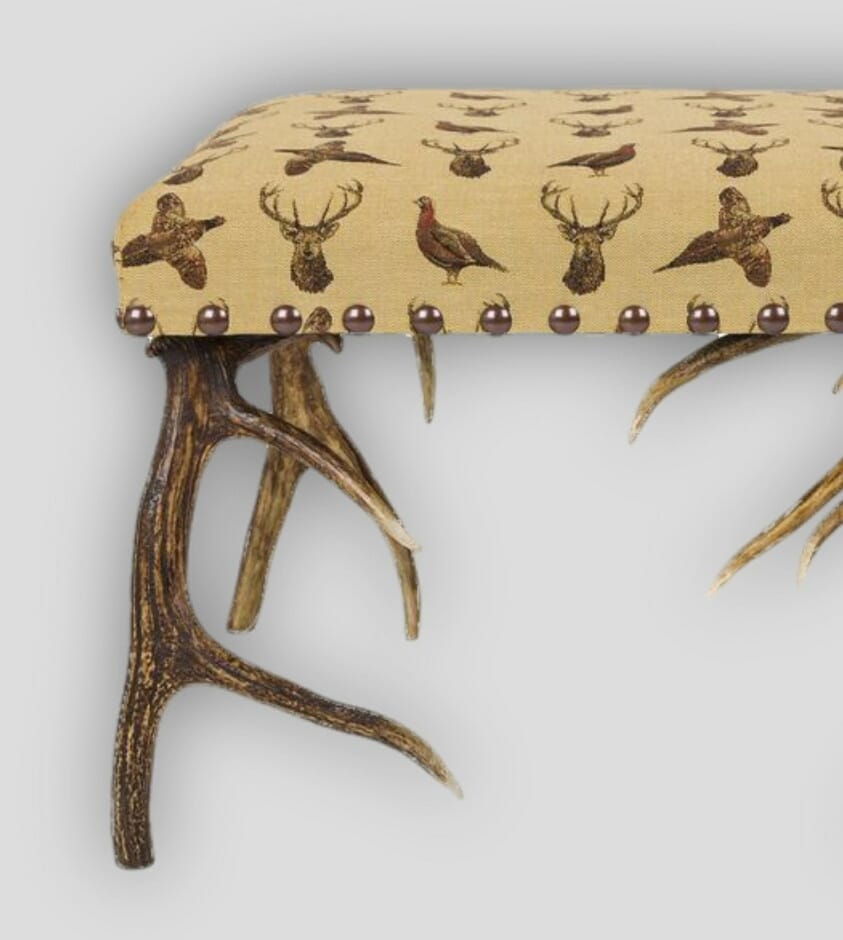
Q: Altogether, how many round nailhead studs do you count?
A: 11